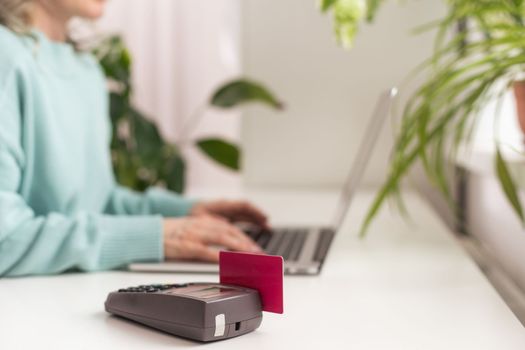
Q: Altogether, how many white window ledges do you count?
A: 1